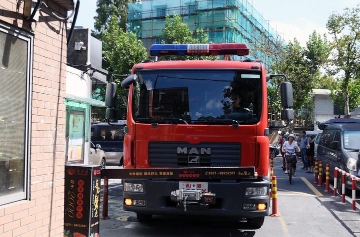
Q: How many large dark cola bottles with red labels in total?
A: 0